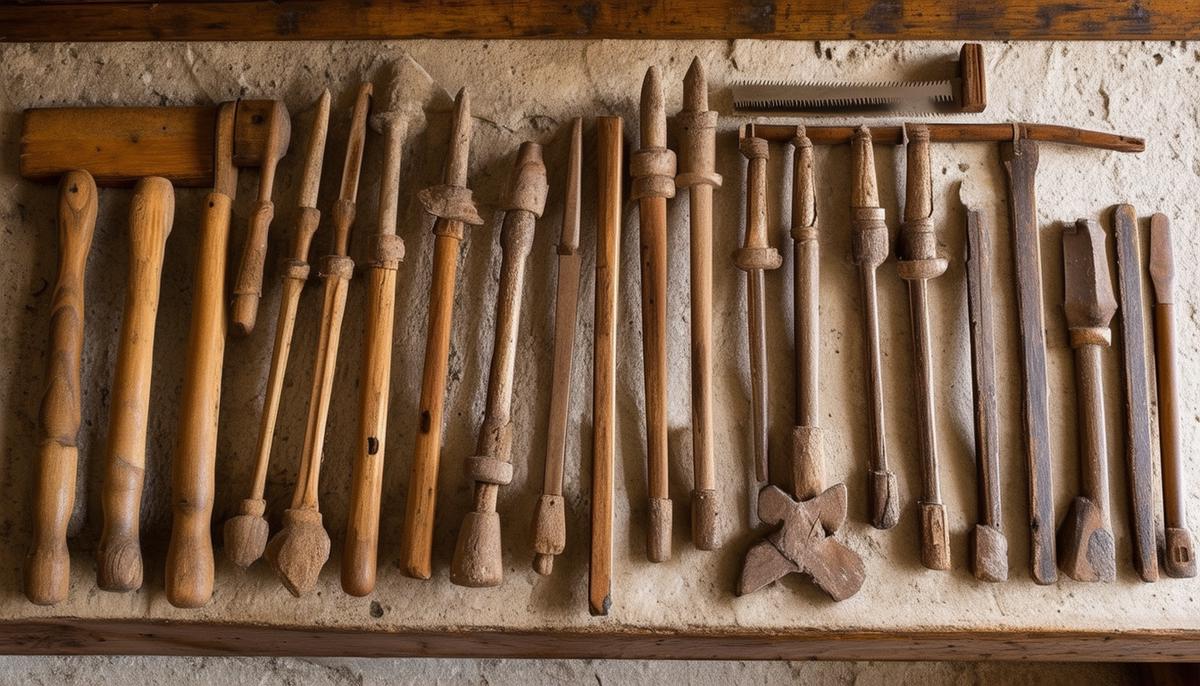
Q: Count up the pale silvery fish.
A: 0